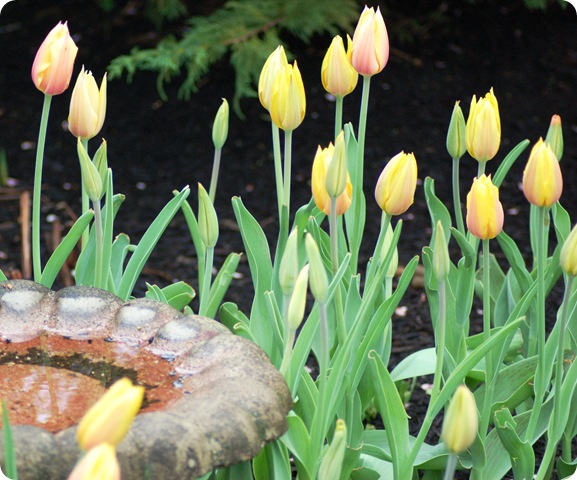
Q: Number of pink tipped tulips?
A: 2